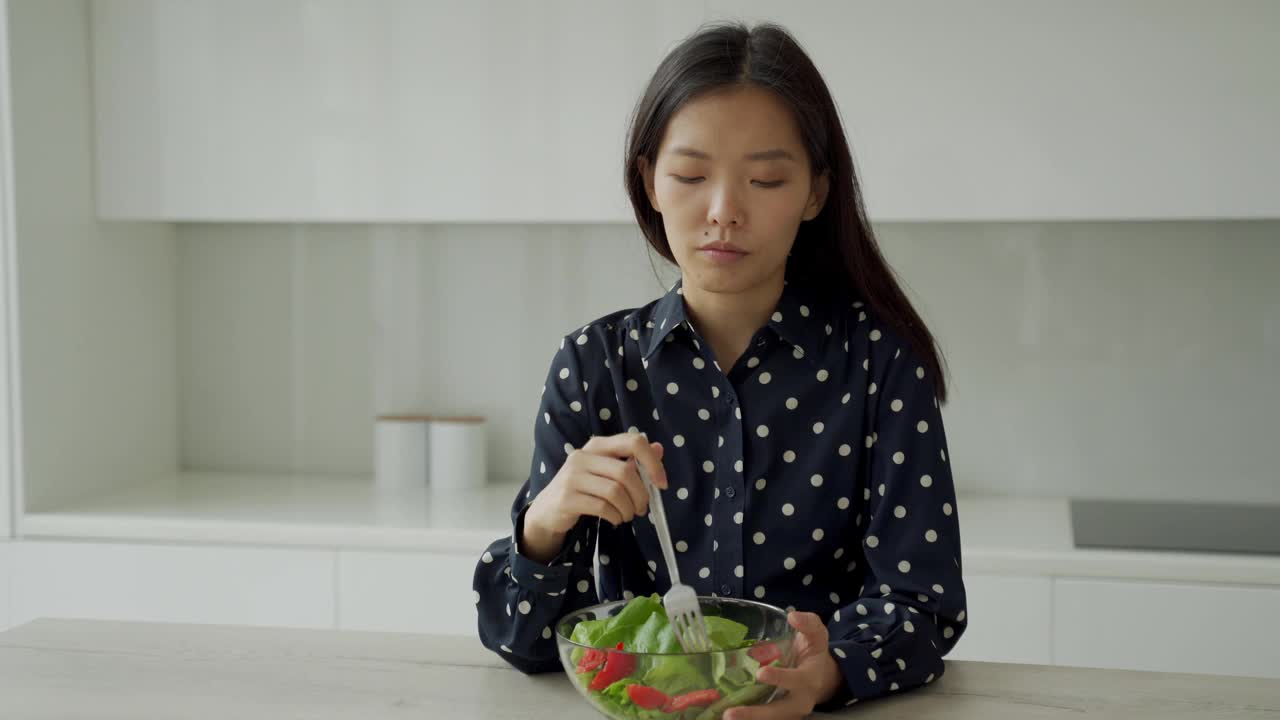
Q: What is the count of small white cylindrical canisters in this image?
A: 2